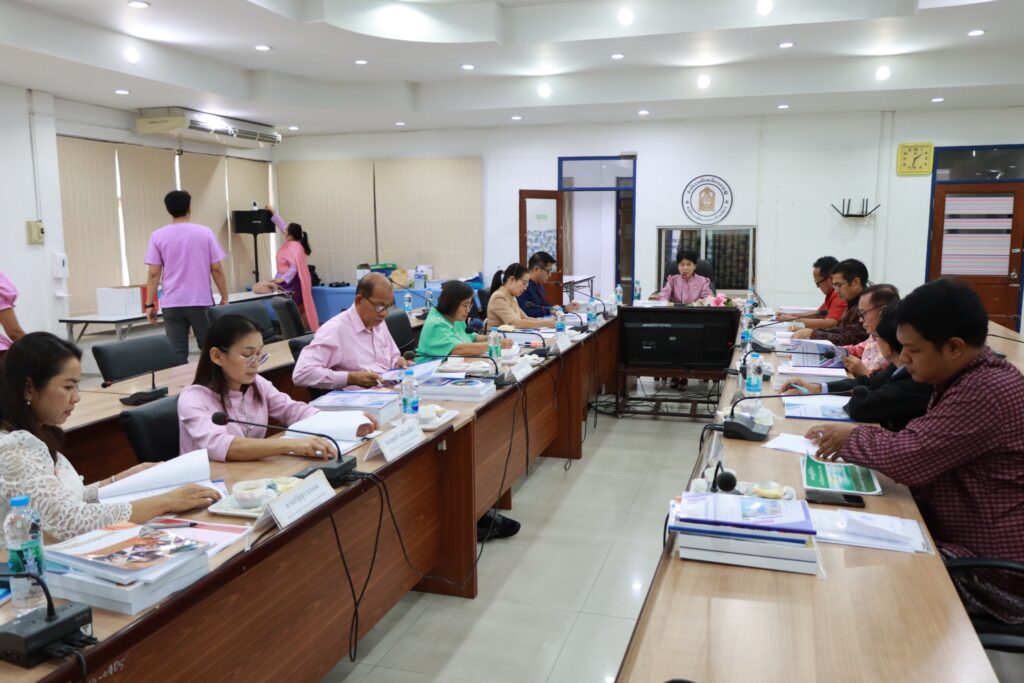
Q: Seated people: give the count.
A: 12